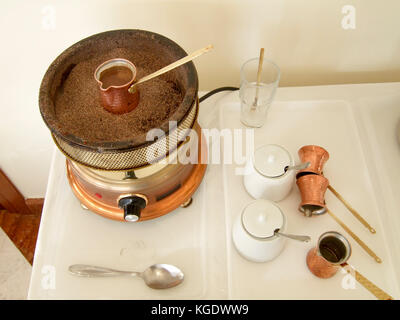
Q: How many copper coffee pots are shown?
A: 4